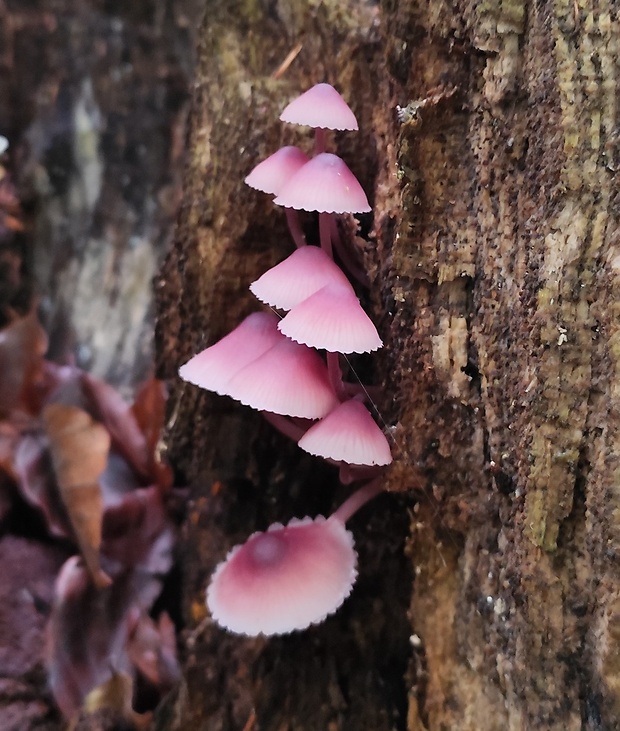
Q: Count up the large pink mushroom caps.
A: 9